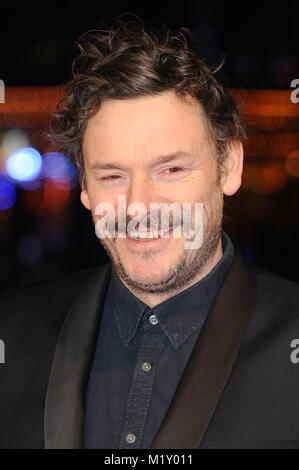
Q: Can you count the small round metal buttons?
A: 3